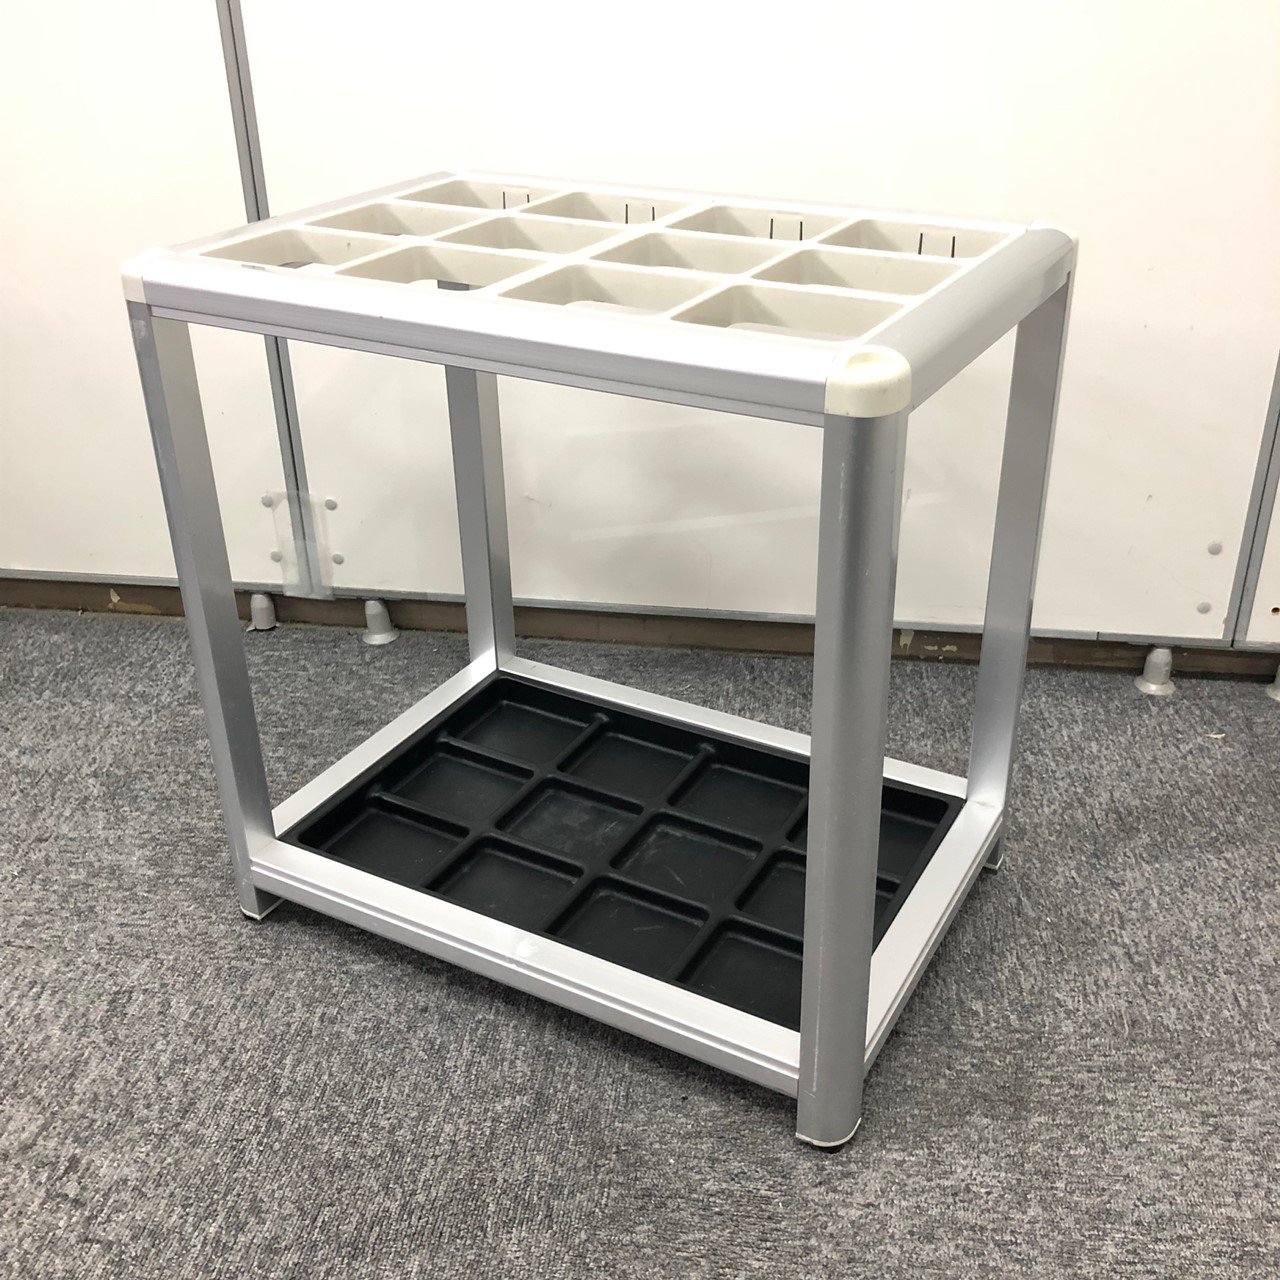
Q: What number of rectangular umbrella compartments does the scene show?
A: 12